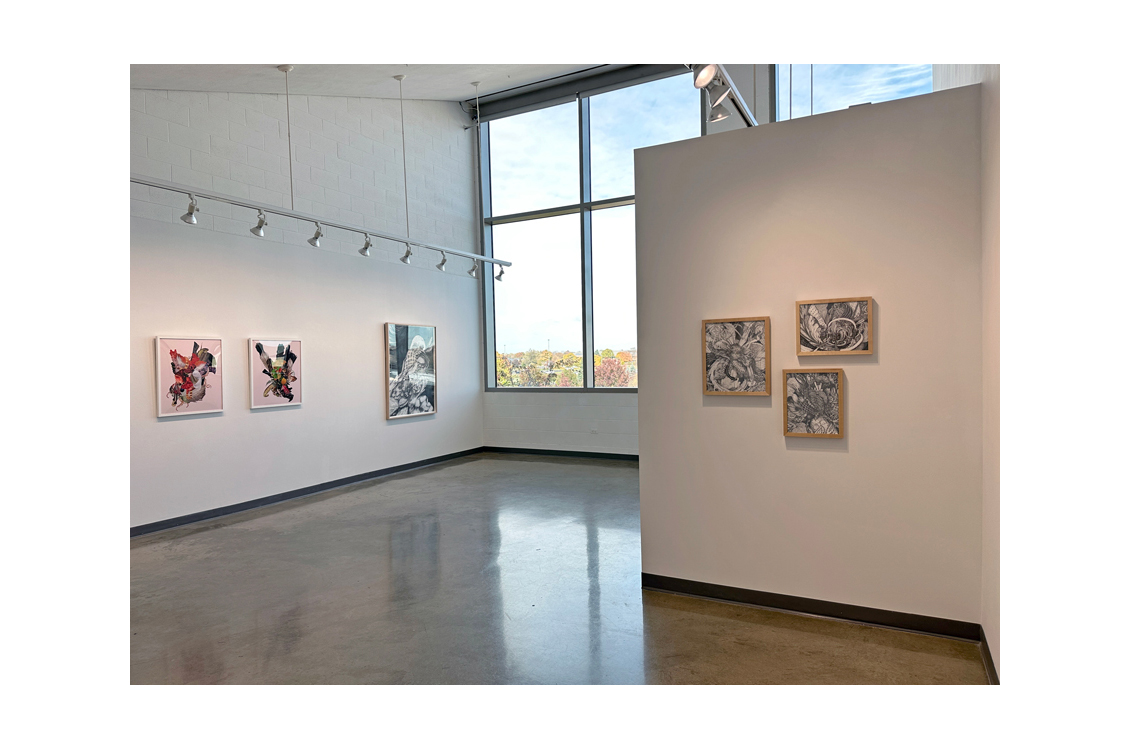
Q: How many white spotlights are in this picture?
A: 11